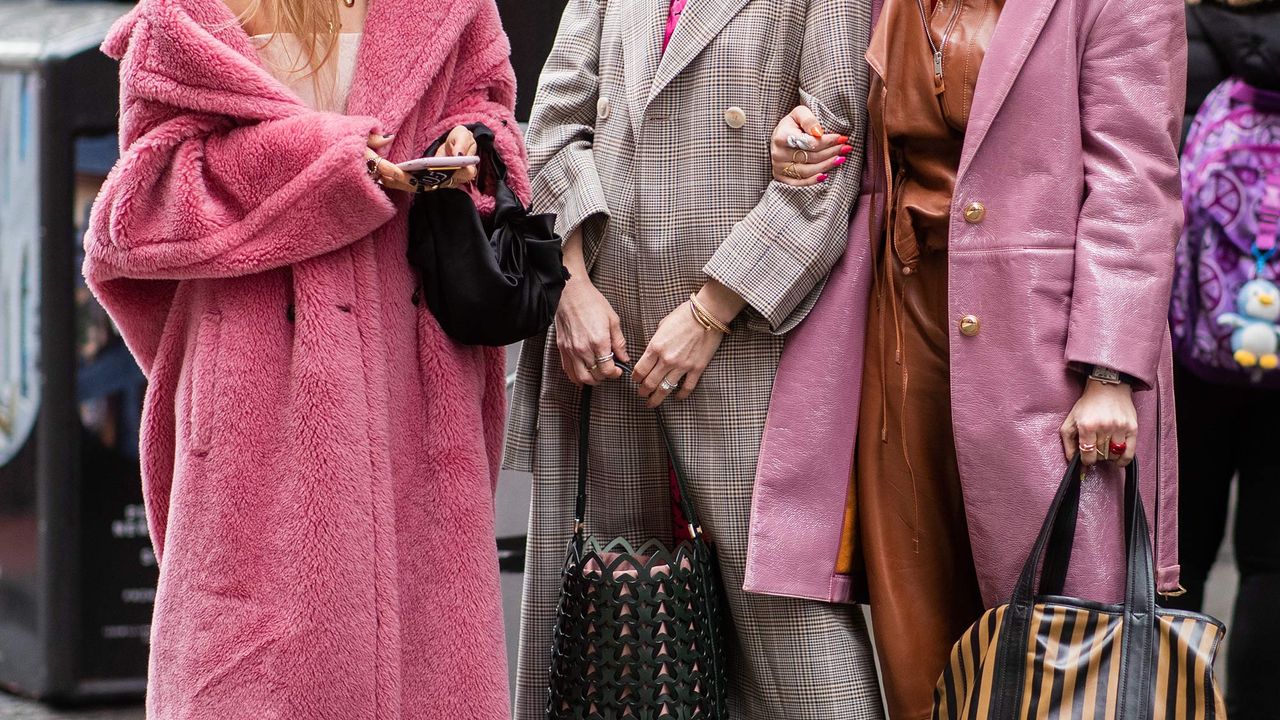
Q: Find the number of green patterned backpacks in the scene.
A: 0